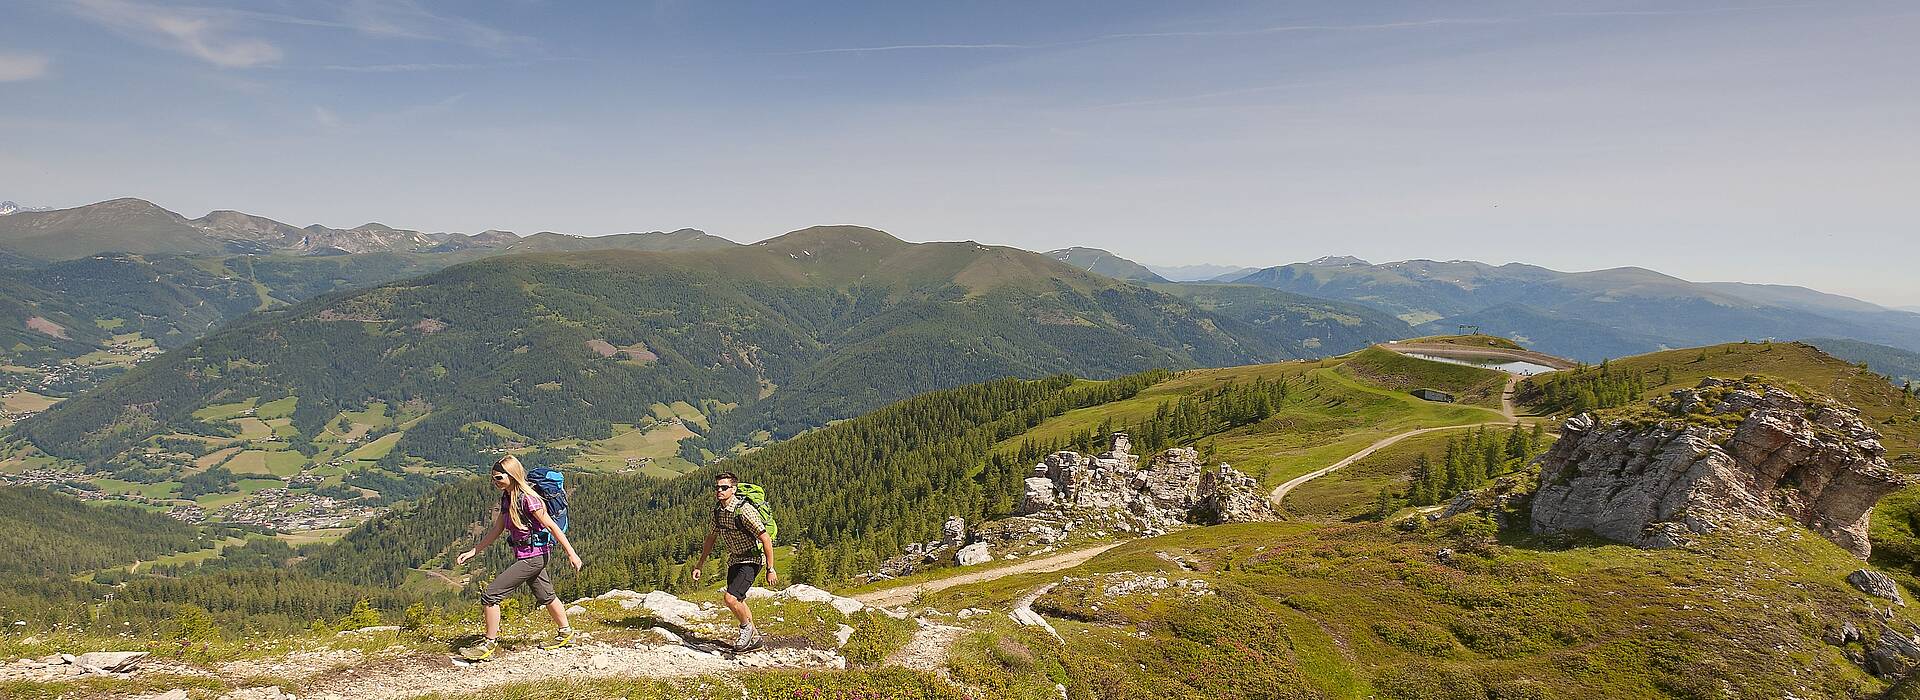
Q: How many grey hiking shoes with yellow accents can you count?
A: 2